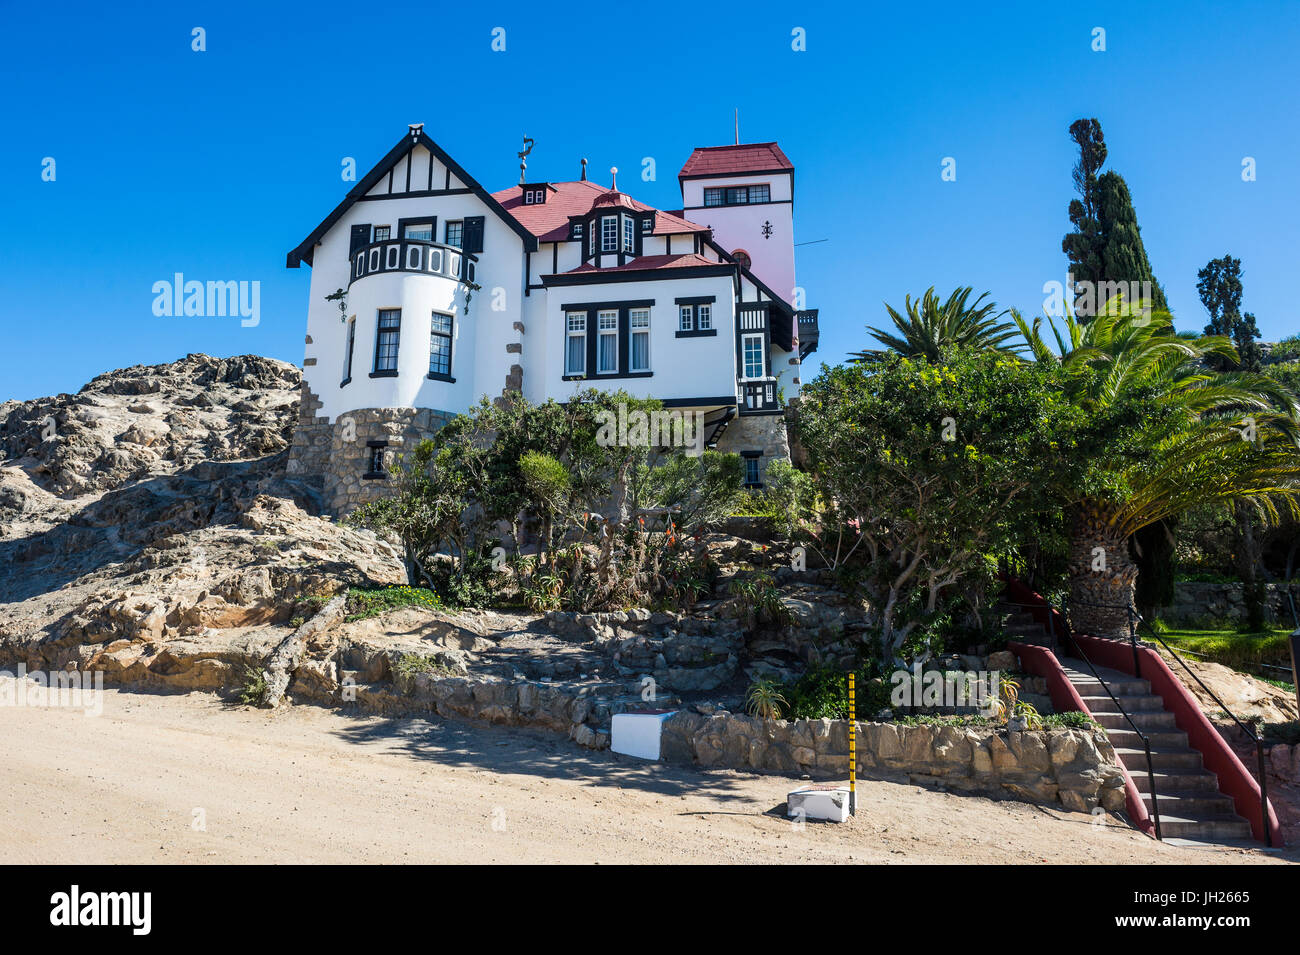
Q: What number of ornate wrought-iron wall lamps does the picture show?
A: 2